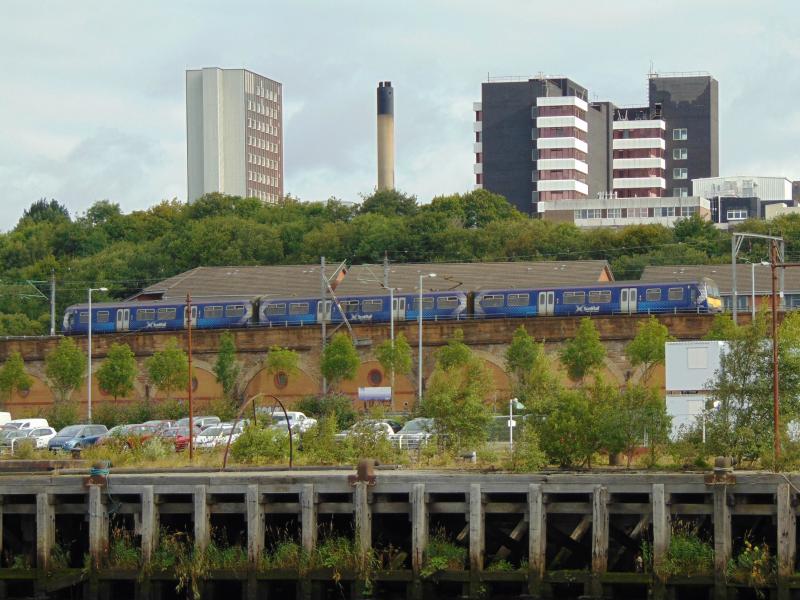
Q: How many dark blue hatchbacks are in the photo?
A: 1